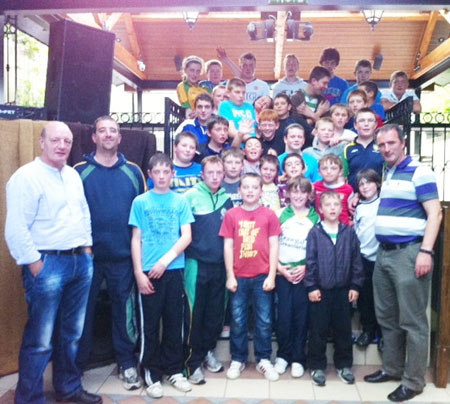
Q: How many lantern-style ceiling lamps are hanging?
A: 2